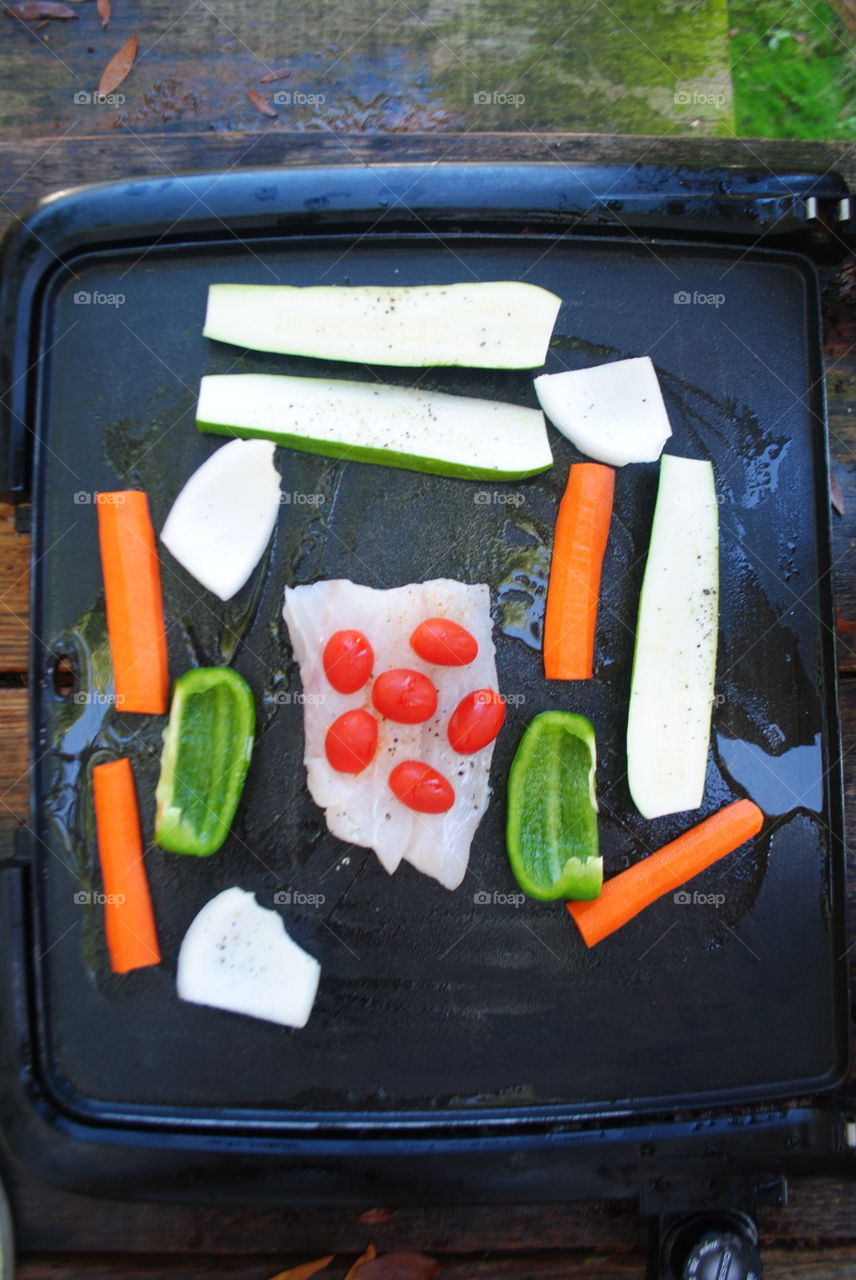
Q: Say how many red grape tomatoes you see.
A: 6